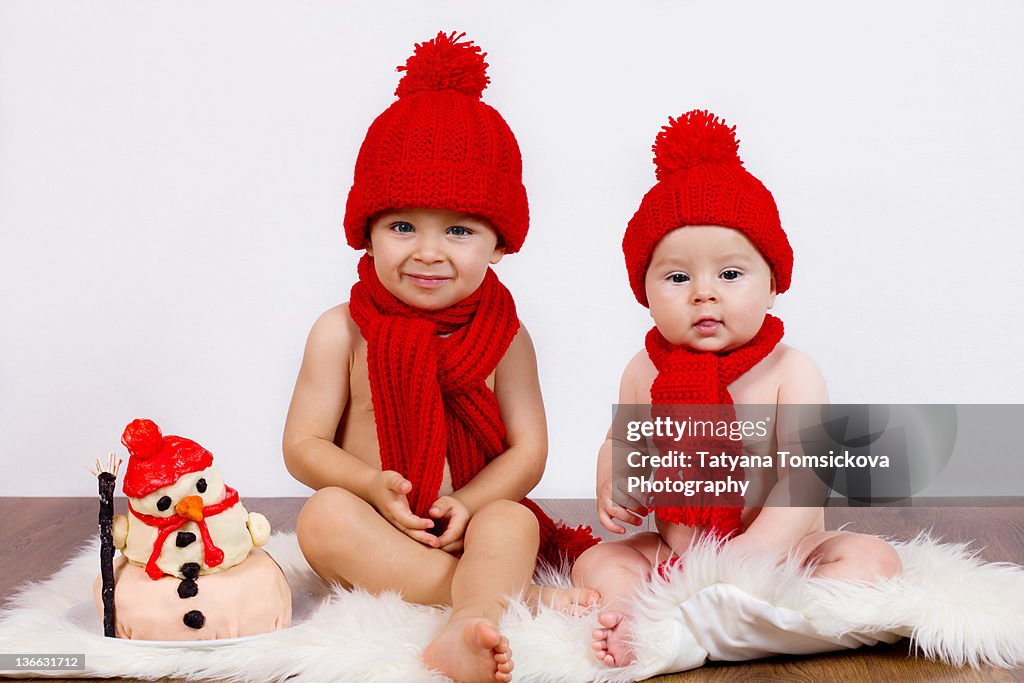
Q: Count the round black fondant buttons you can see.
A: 4